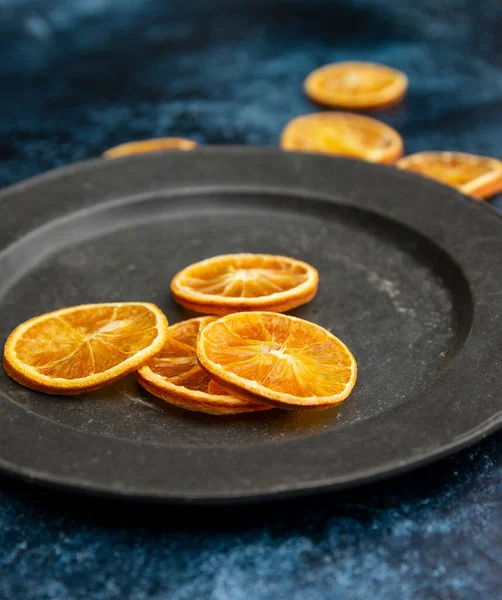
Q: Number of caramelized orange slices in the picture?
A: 8